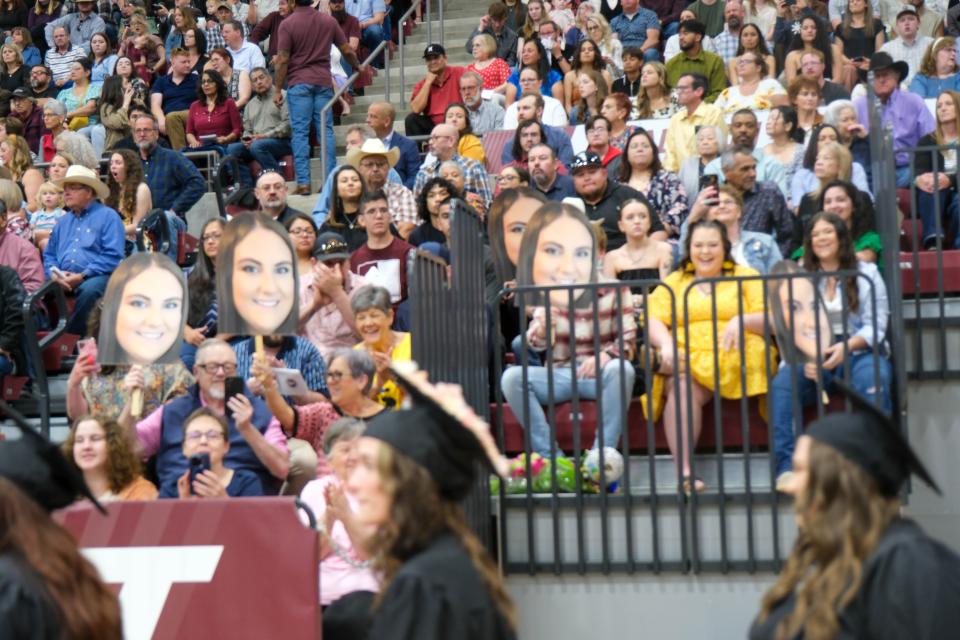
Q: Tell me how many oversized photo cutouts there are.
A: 5